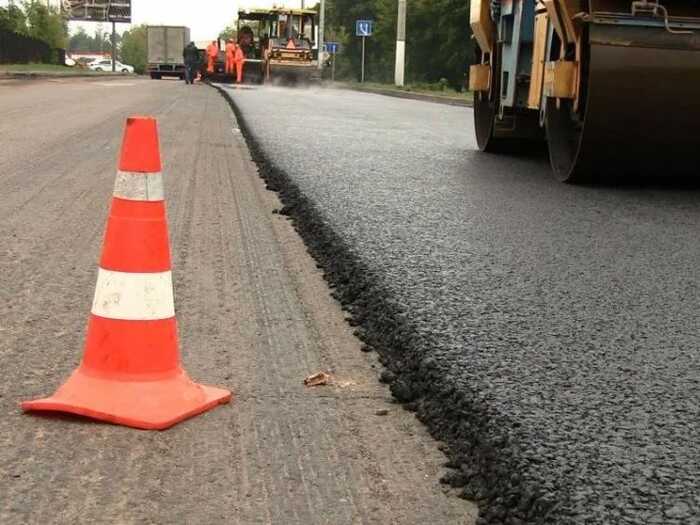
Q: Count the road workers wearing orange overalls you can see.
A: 3